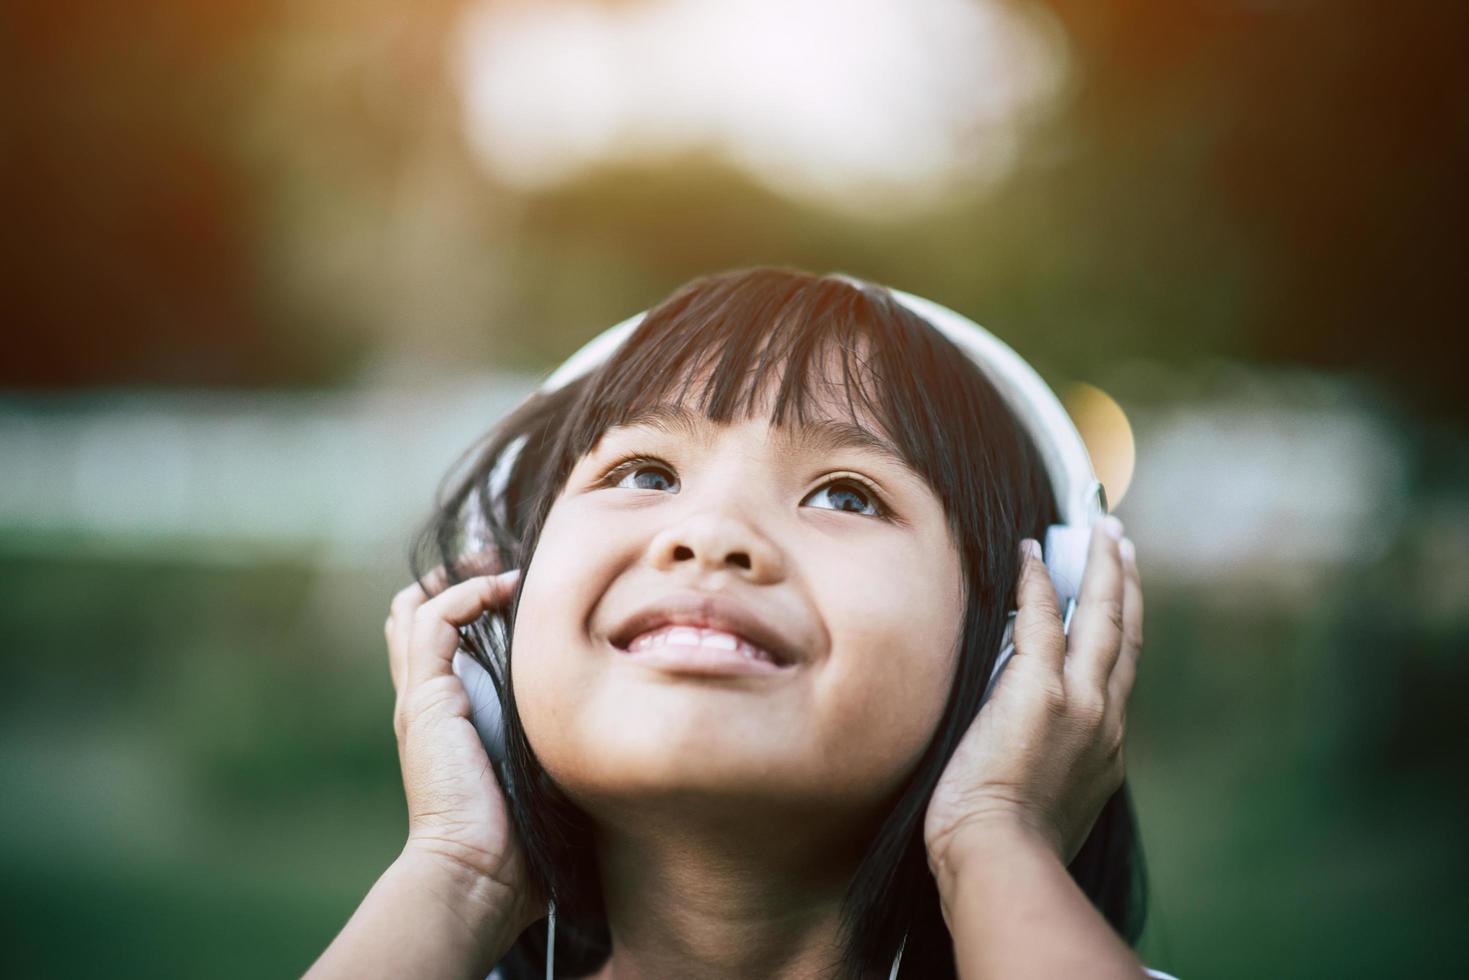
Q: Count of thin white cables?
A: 2